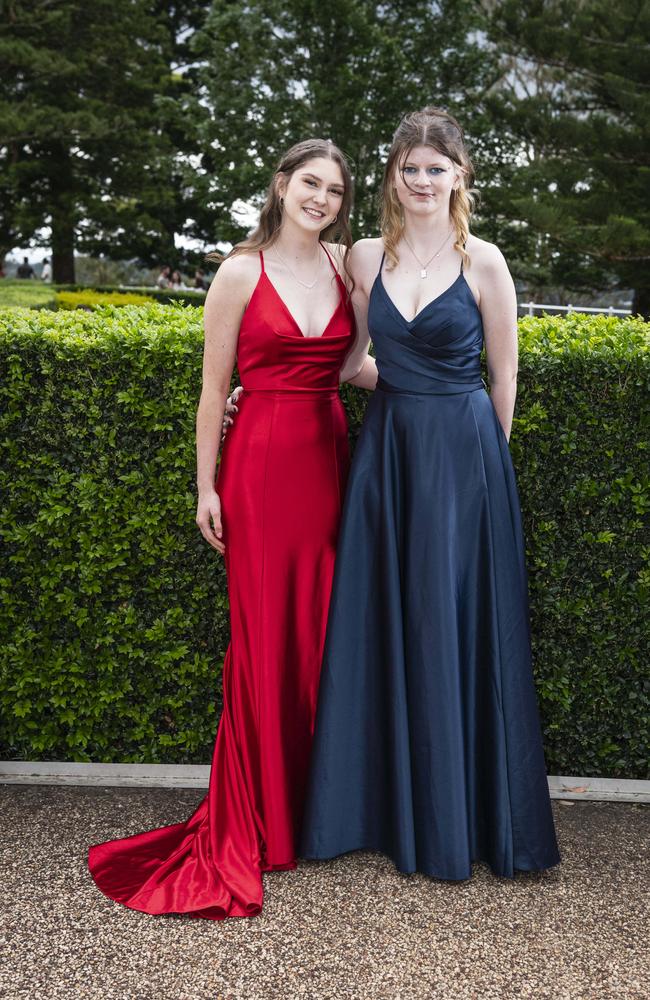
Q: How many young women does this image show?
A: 2